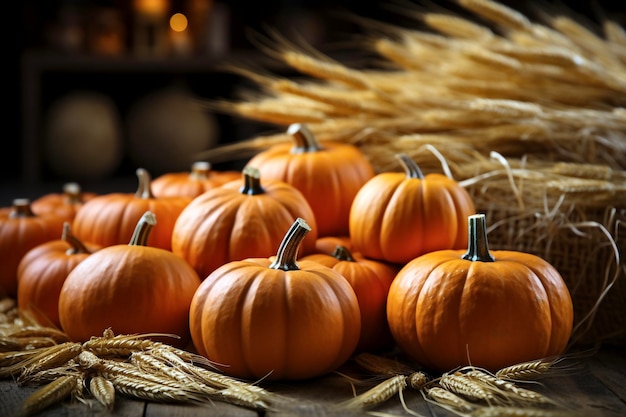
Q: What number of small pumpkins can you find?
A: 12